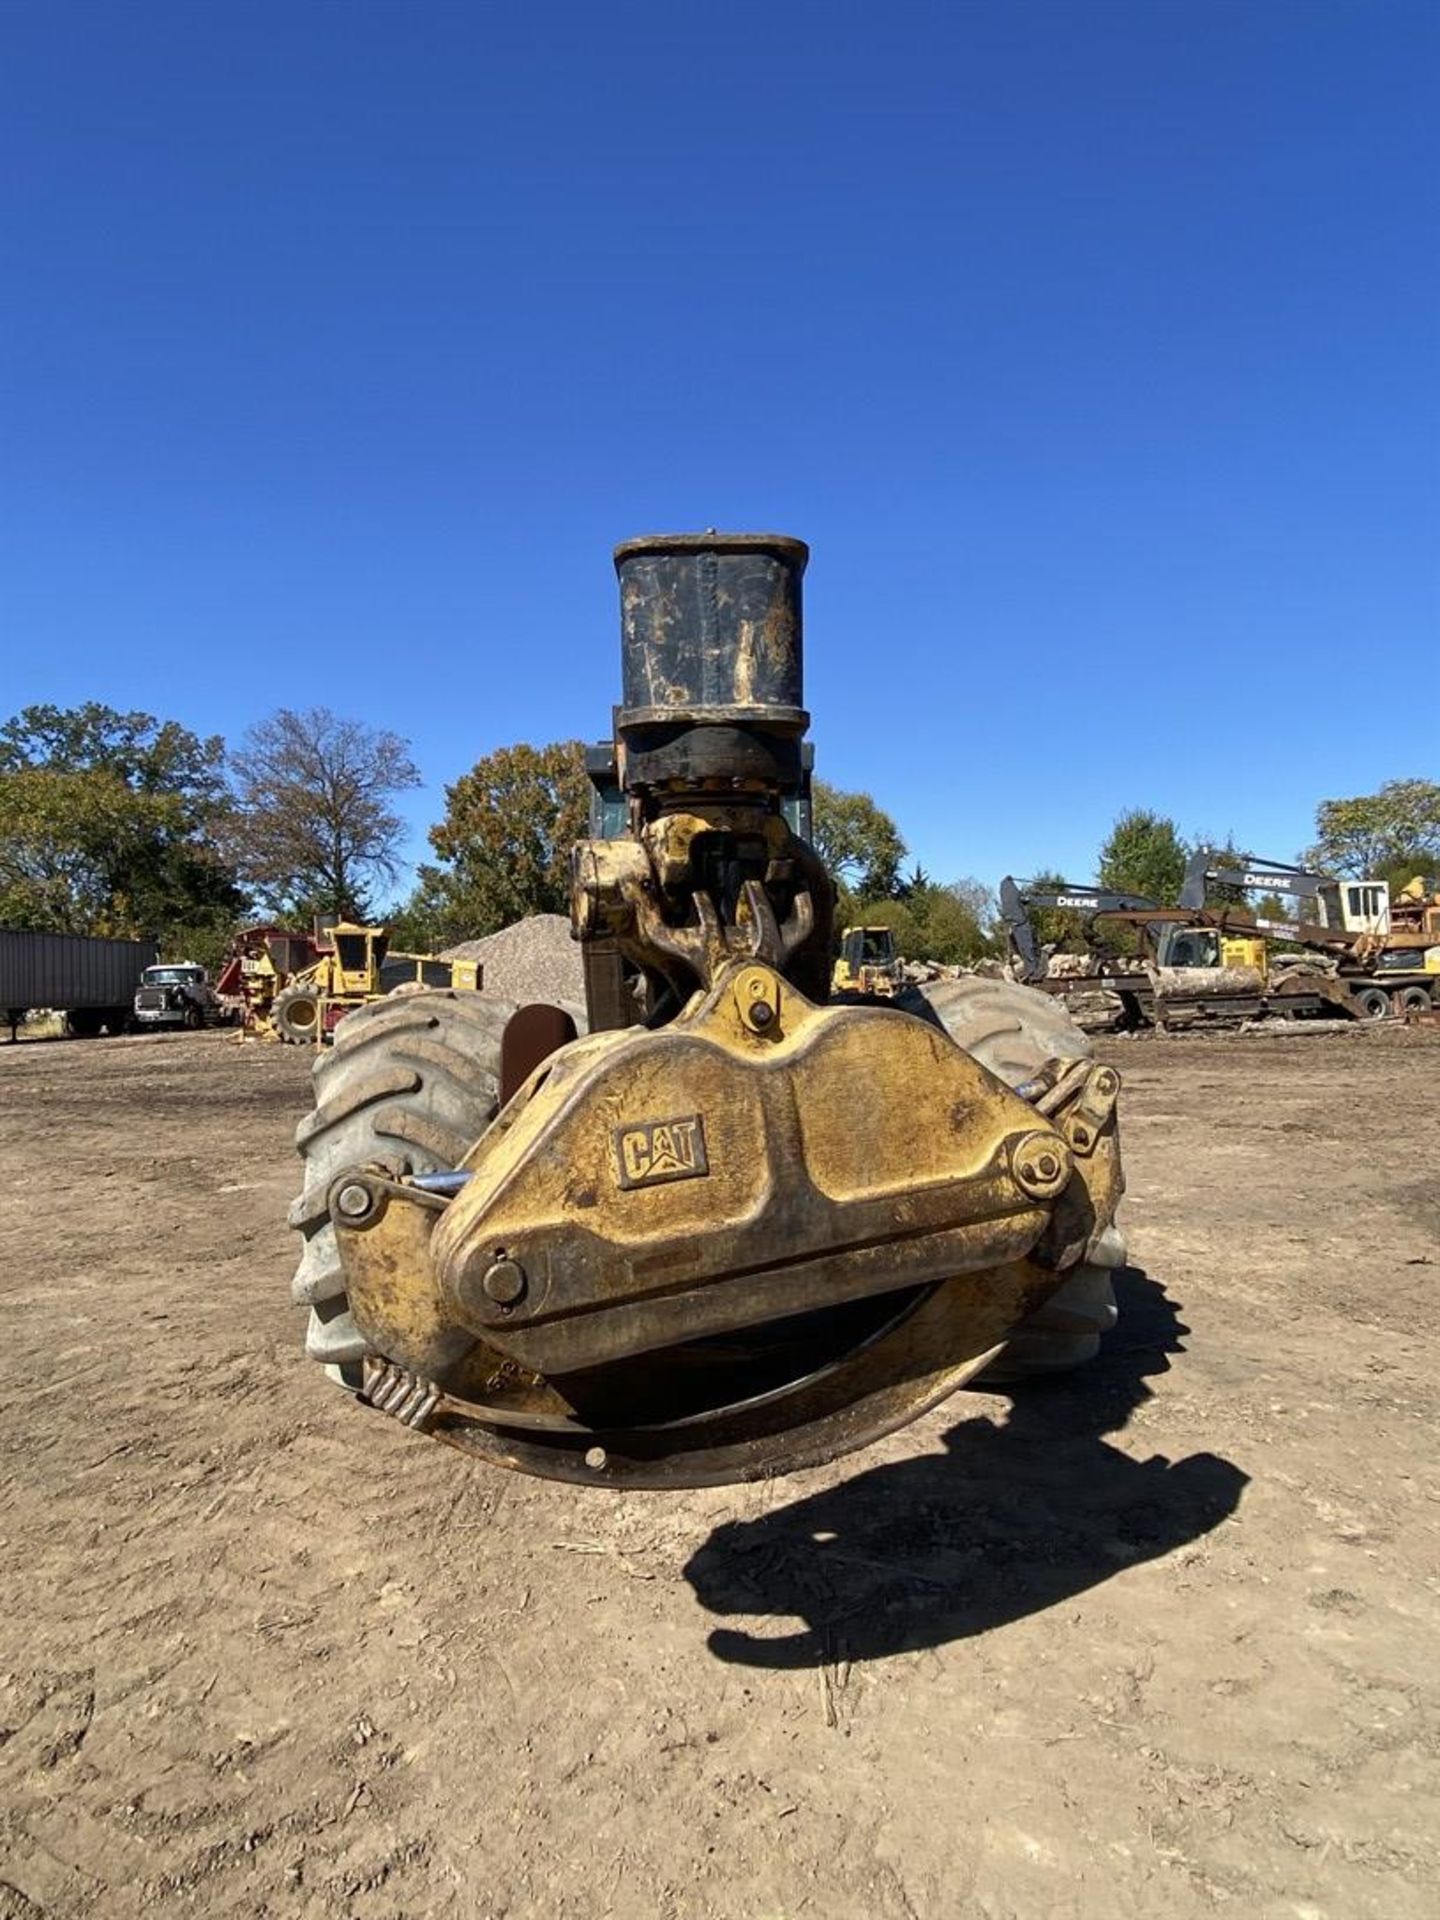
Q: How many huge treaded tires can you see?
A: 2